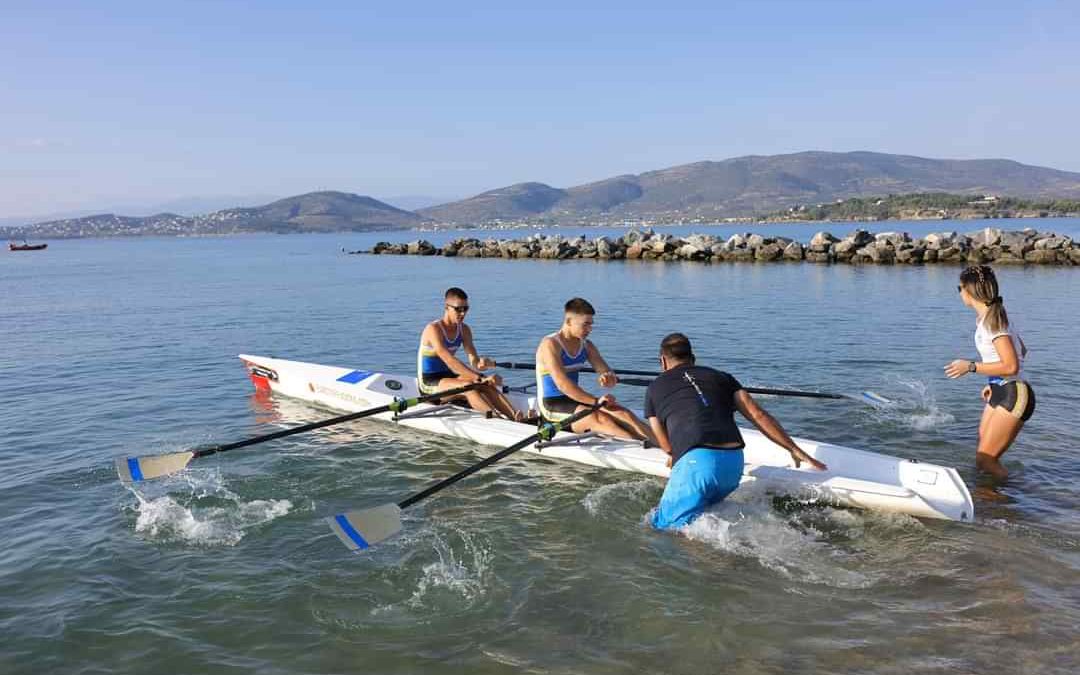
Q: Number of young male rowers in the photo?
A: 2